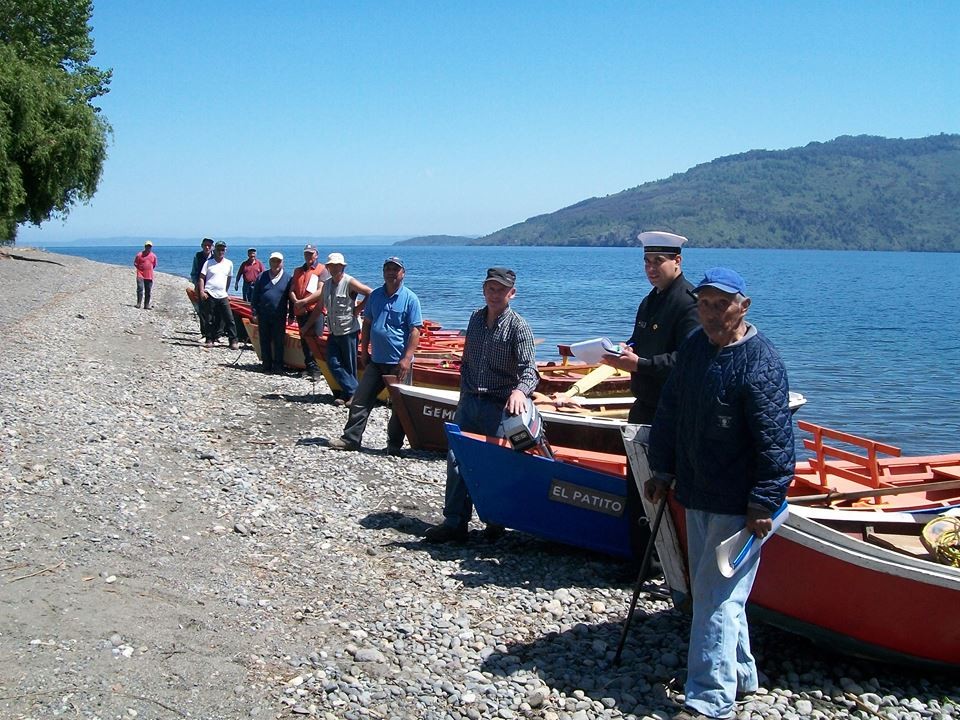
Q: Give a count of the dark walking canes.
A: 1